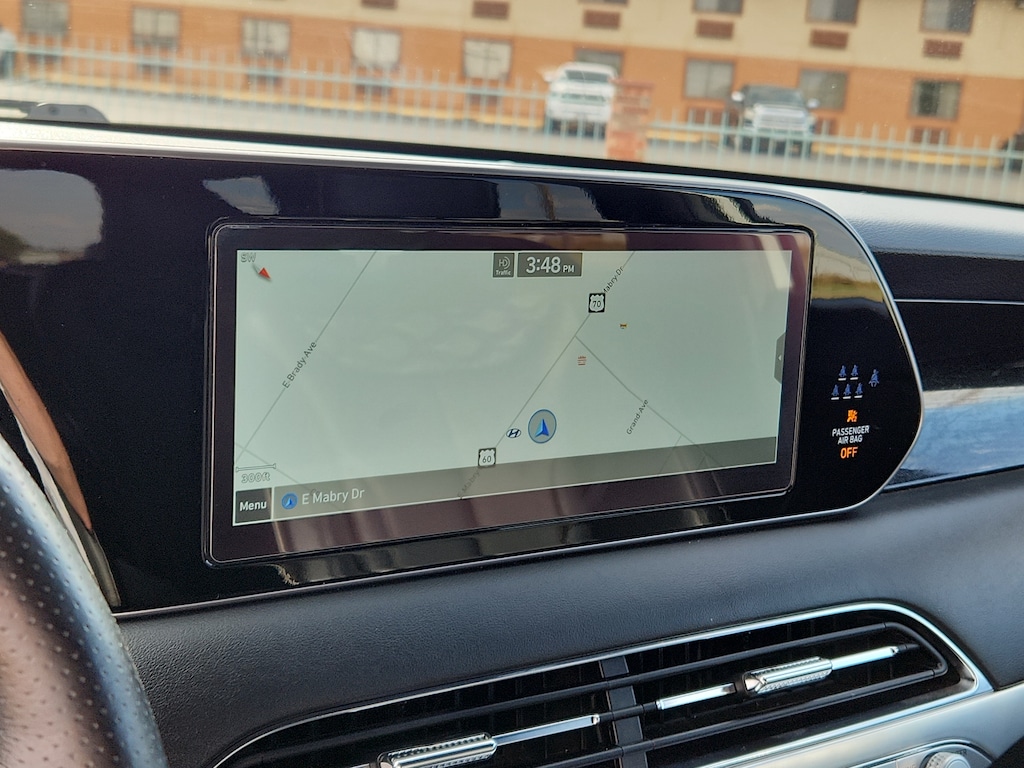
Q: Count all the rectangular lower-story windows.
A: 9